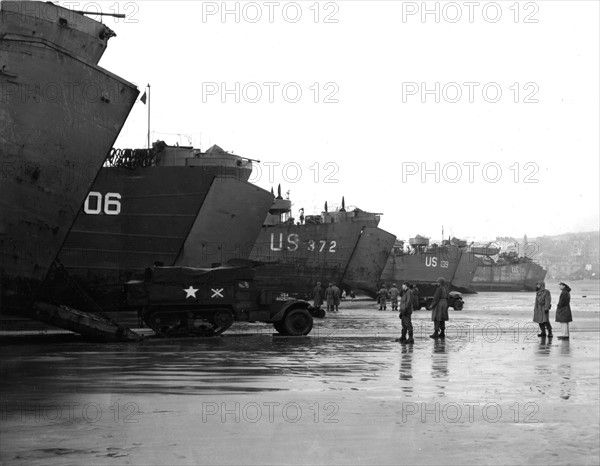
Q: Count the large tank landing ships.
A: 5